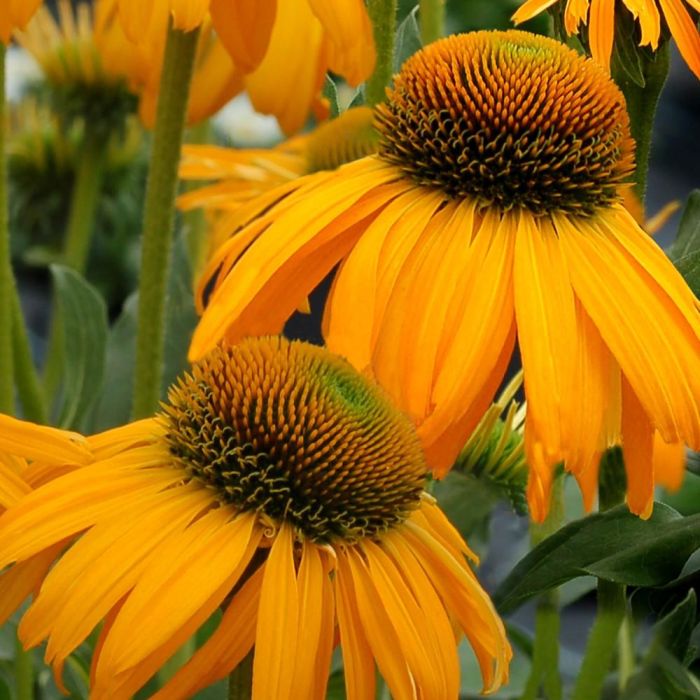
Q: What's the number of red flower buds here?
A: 0